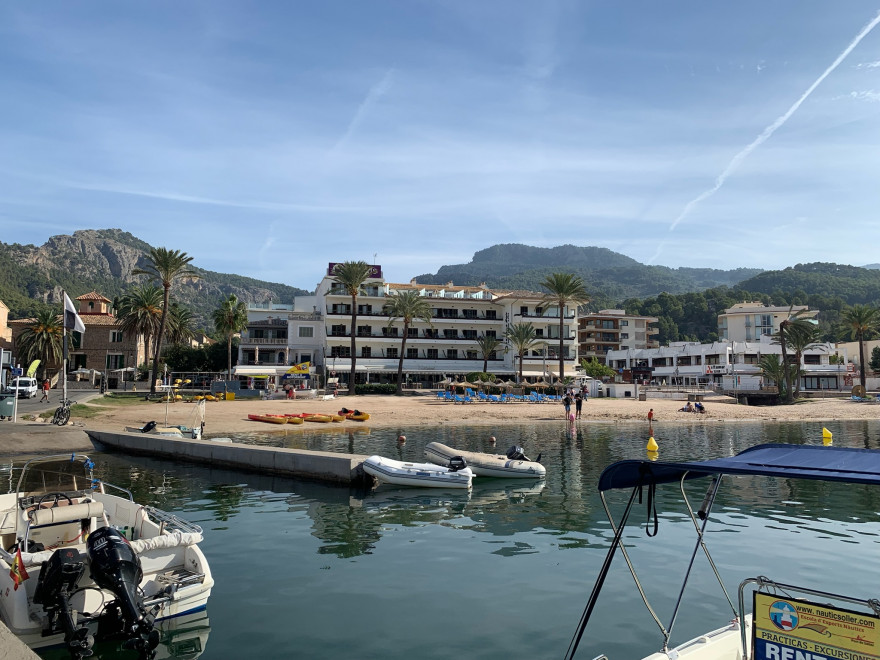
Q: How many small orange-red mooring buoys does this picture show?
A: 2